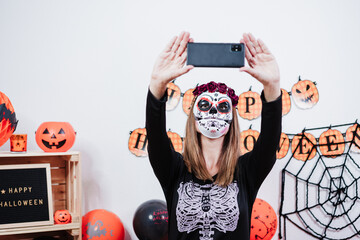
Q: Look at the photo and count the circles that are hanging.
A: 12